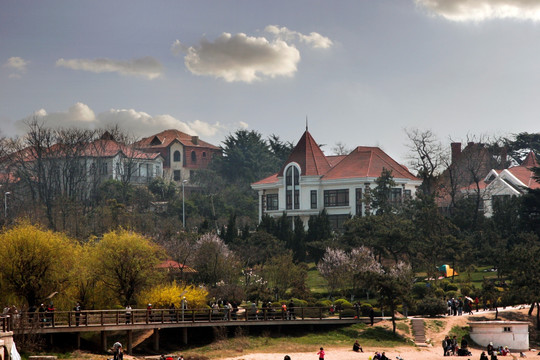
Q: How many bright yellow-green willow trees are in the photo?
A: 2